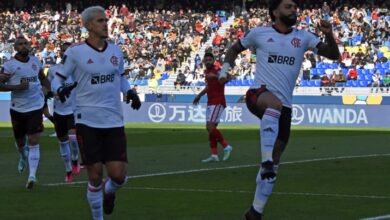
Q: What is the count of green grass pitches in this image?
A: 1